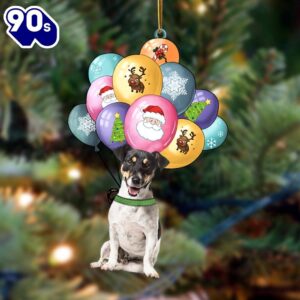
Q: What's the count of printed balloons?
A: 11